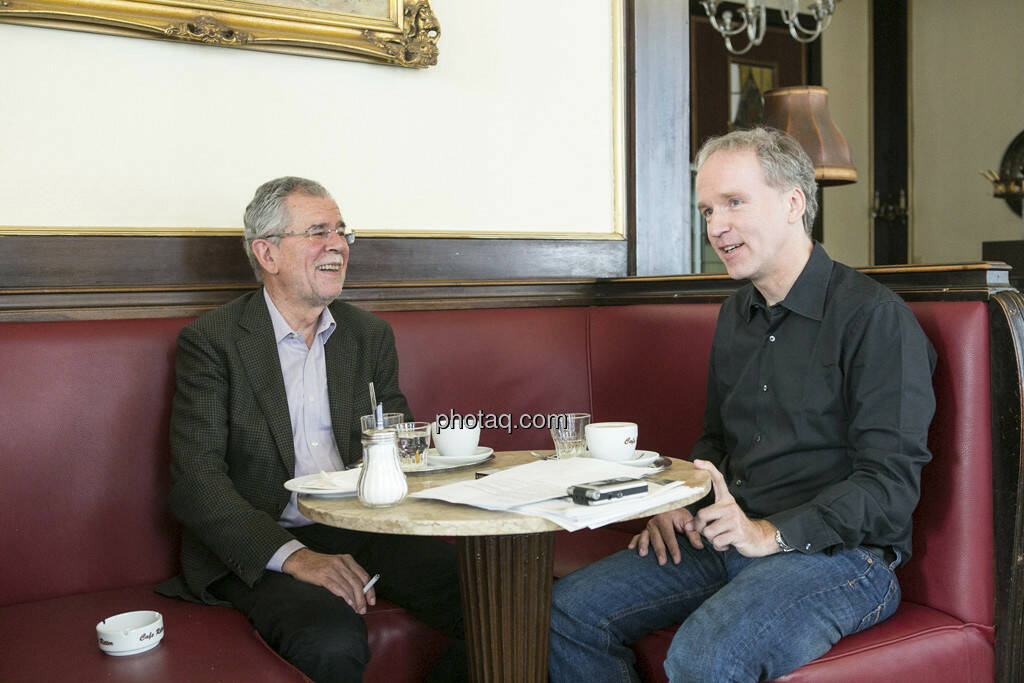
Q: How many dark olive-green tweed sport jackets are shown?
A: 1